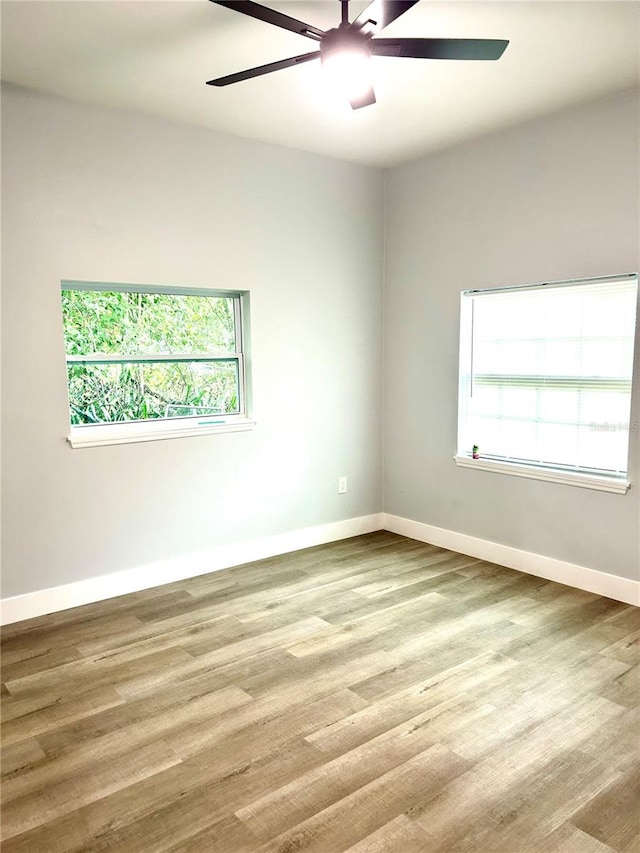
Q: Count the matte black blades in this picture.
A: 5